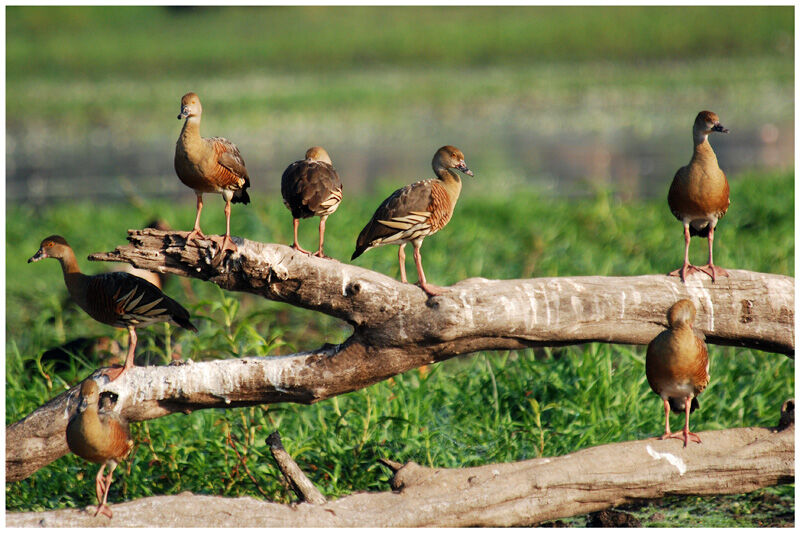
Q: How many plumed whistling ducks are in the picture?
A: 7